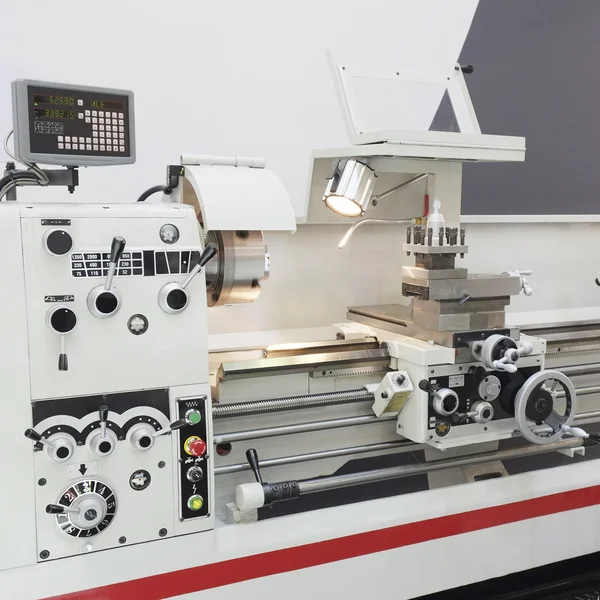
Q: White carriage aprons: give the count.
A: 1